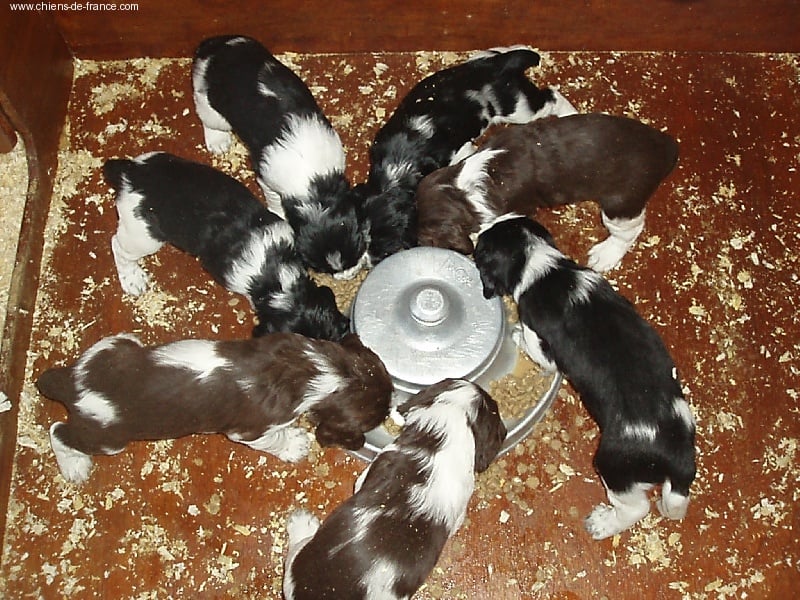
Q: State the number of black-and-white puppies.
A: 4